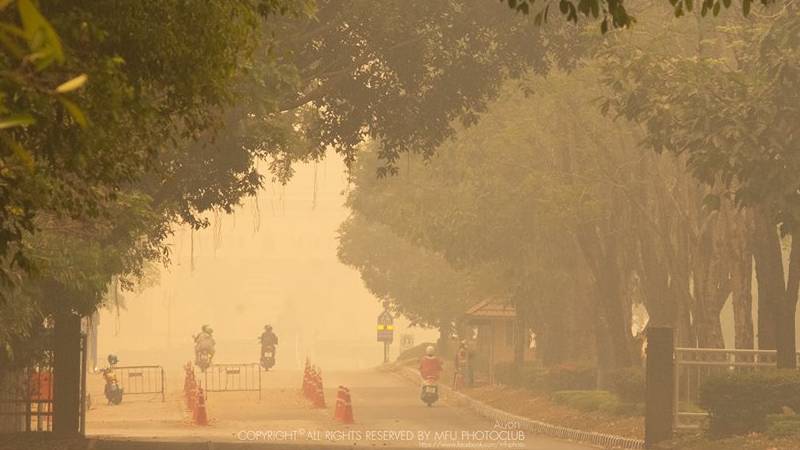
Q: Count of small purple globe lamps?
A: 0